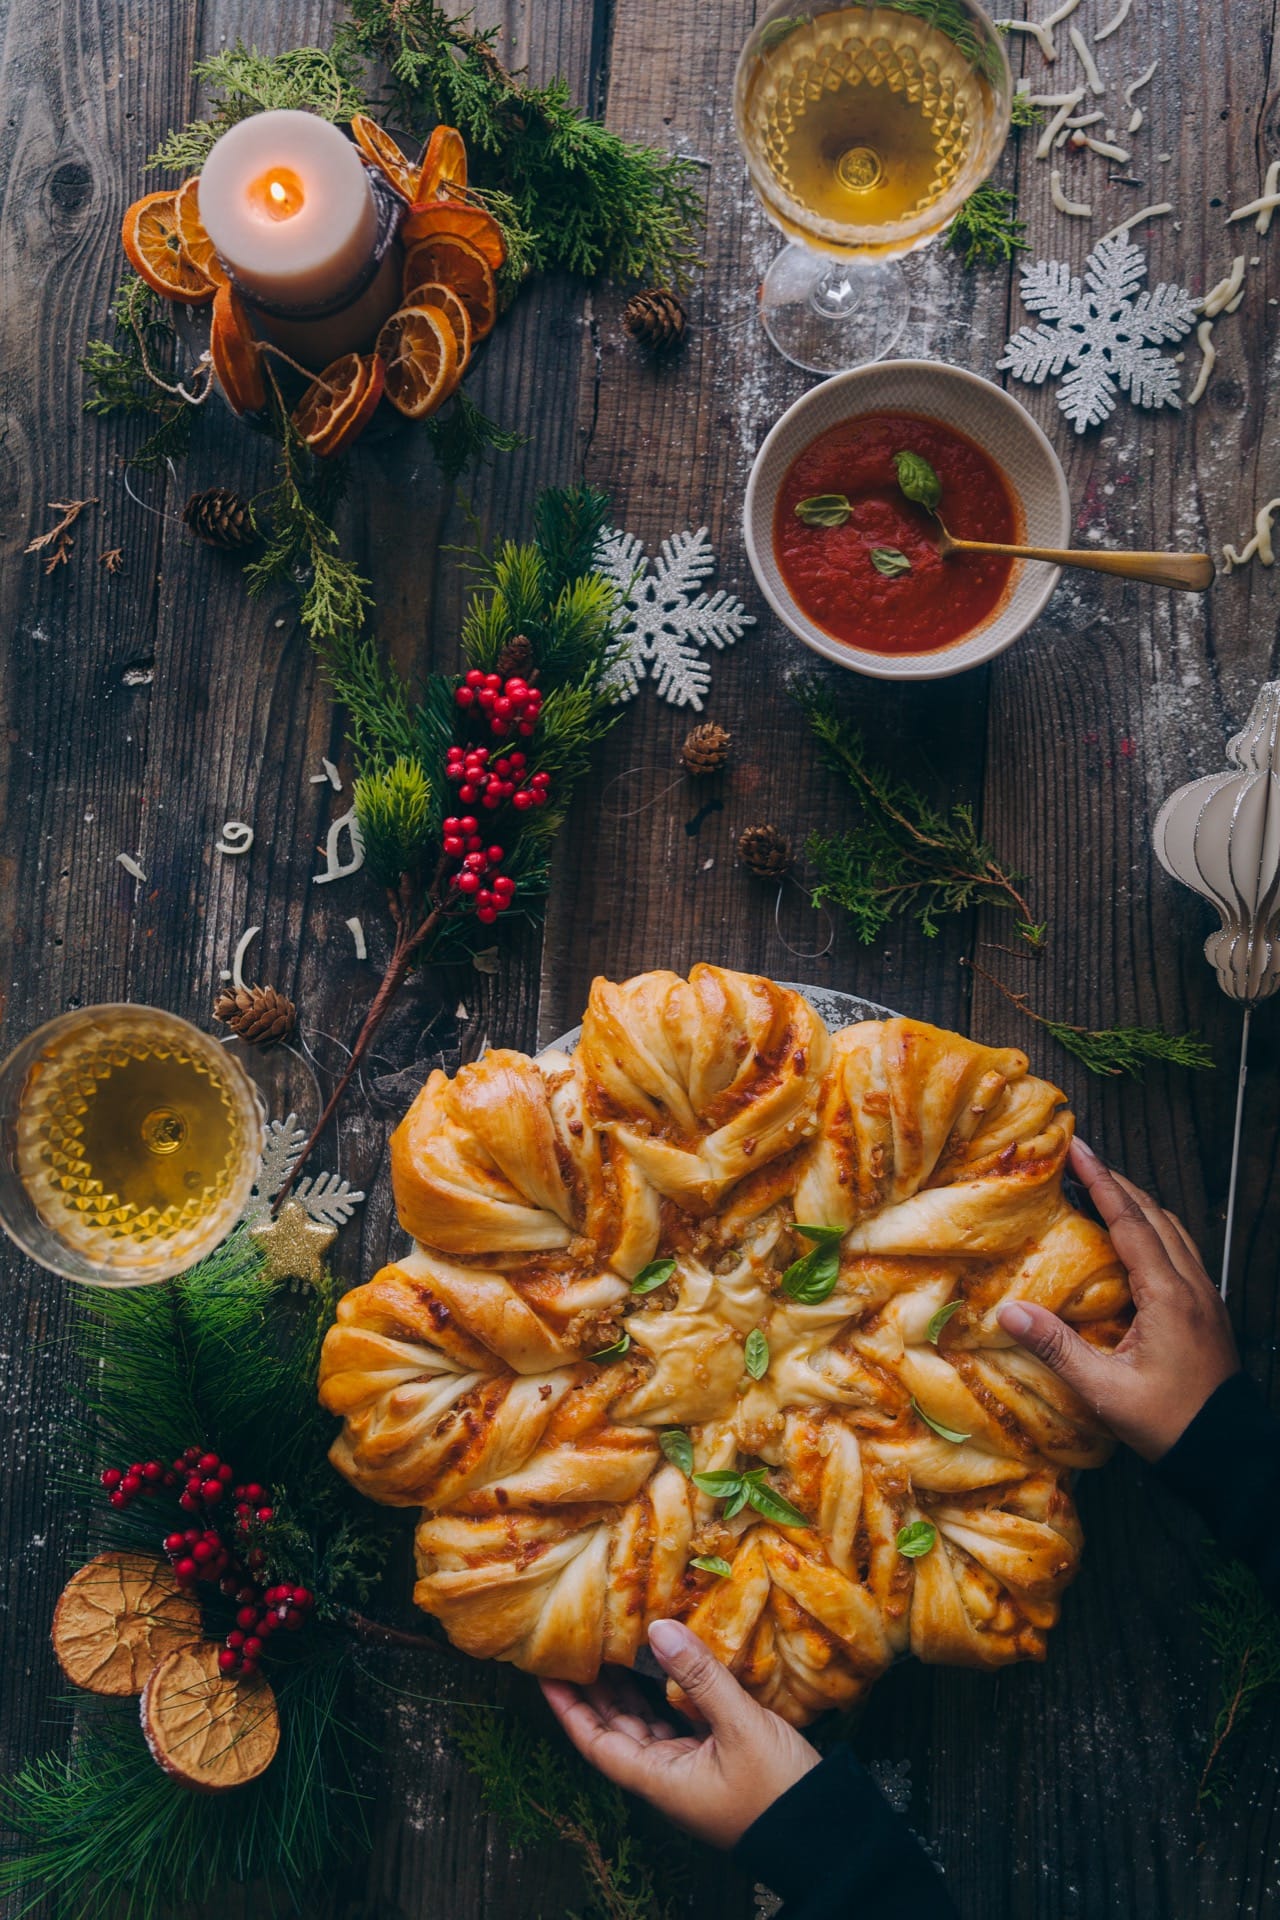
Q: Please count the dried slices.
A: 13